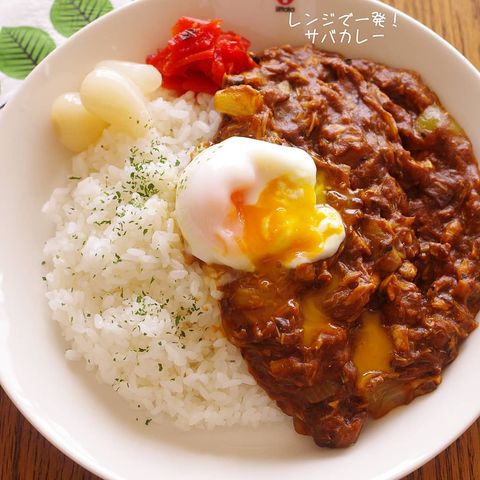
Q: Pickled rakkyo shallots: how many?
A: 3